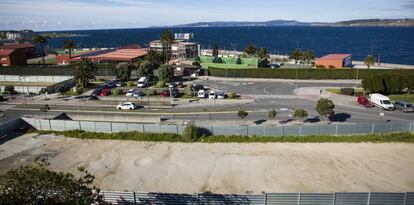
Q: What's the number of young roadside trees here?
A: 4